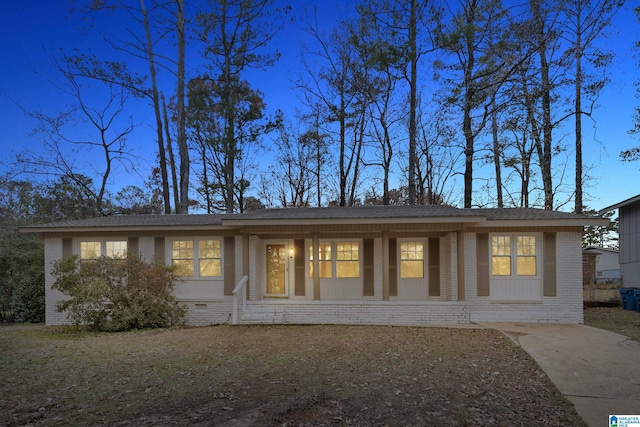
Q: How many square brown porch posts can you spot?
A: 4